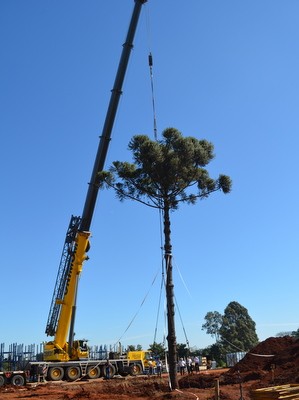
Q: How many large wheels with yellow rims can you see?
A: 5